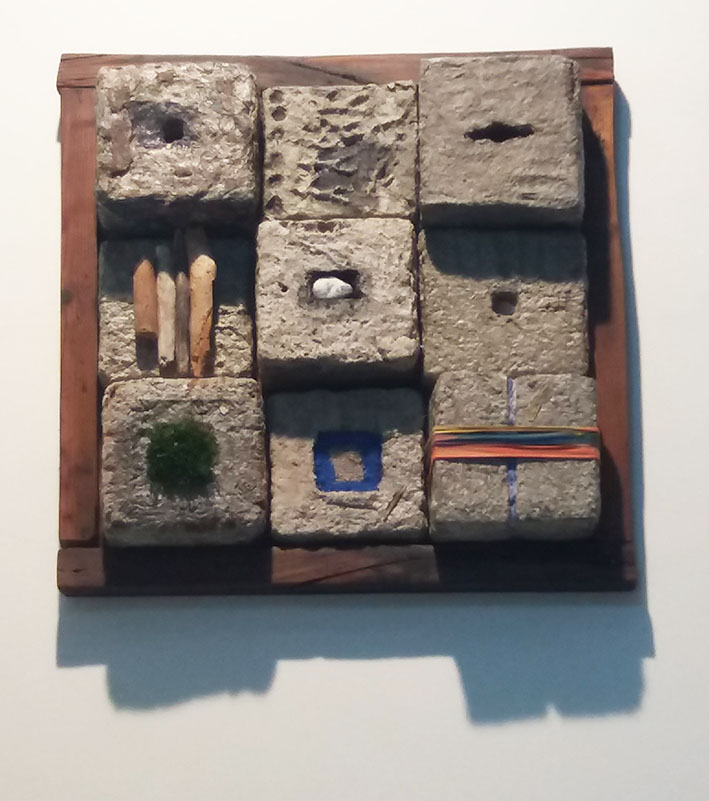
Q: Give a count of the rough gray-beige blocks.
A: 9